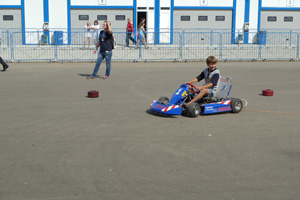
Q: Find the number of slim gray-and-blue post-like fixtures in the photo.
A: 2